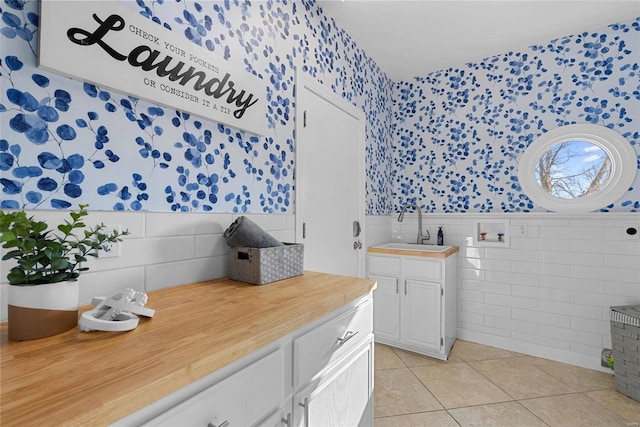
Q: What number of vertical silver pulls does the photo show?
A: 4